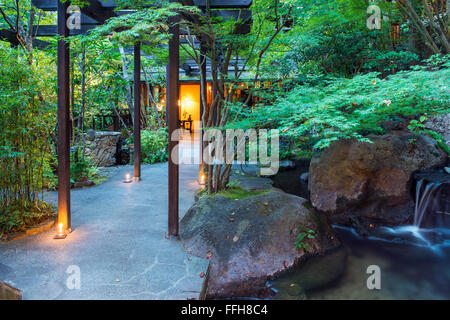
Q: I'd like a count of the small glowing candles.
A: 3